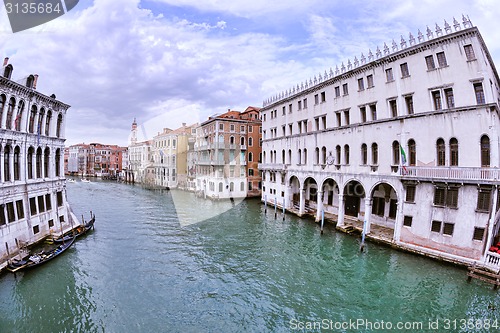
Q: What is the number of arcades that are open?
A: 5